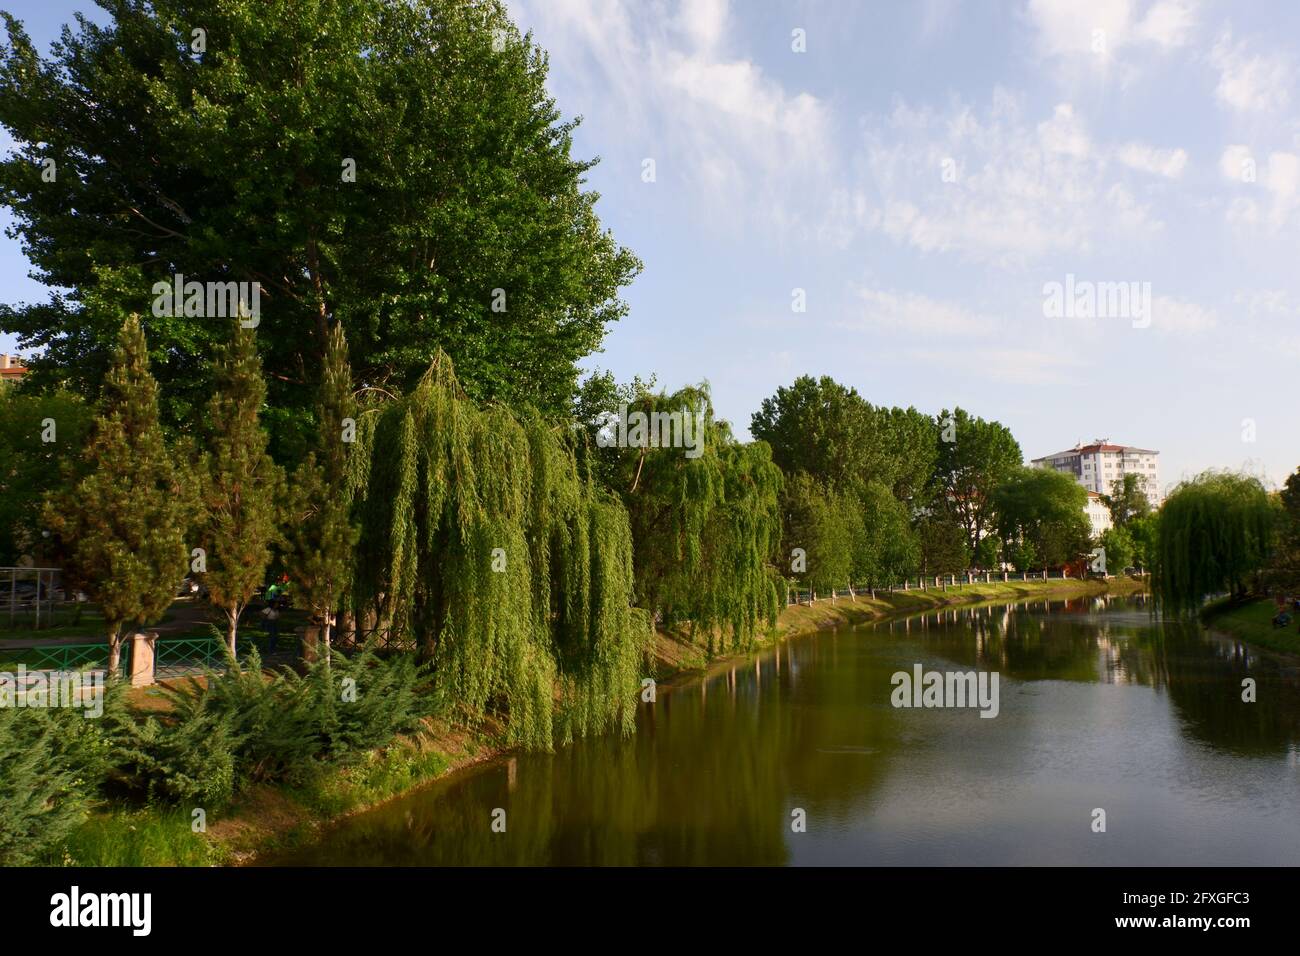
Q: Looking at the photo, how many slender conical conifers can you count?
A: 3